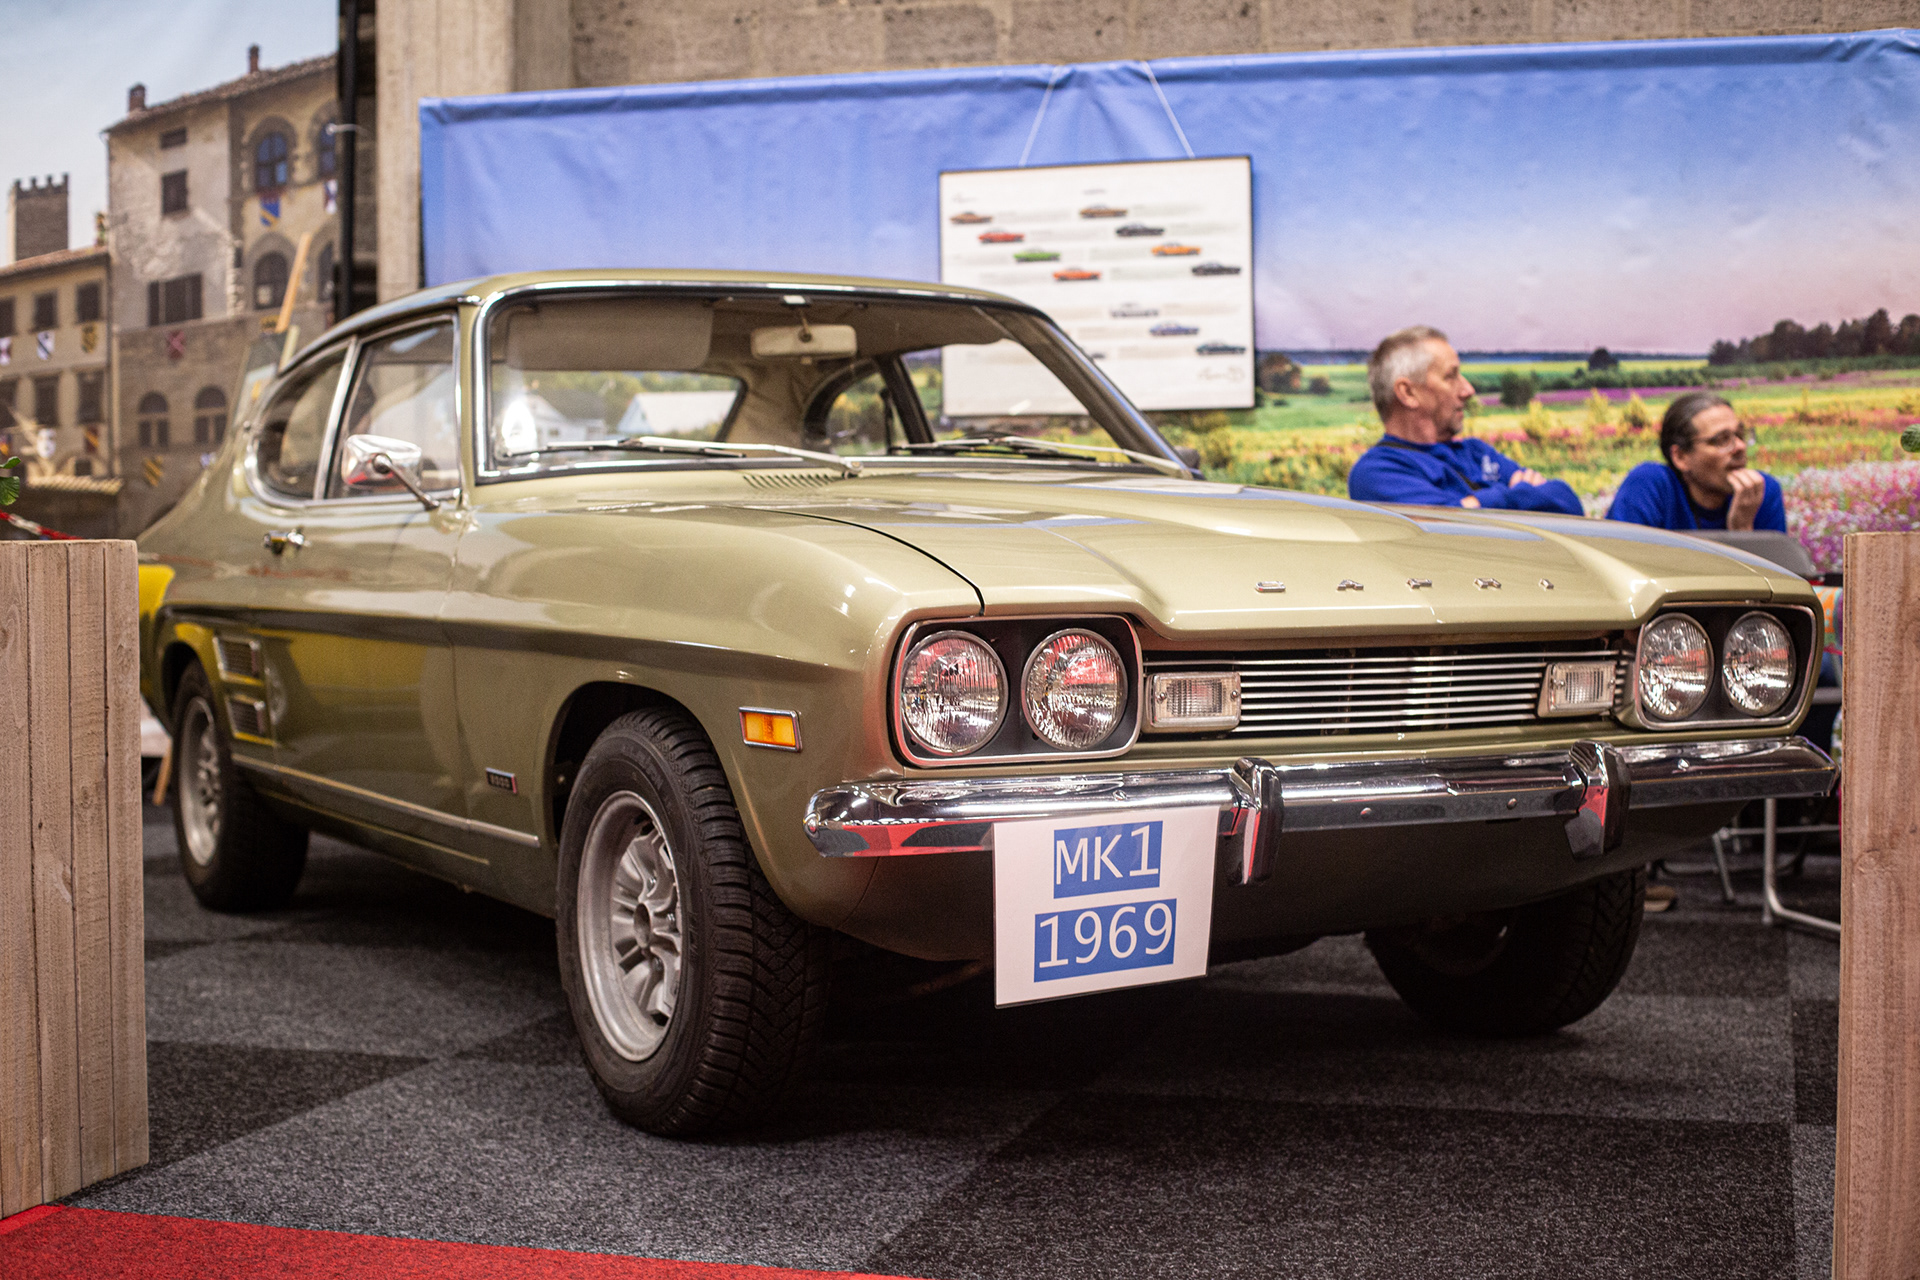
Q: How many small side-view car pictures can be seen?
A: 11